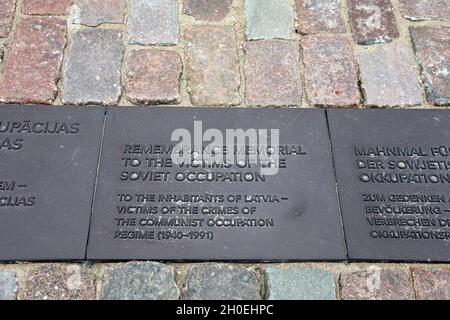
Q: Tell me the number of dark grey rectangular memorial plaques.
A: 3